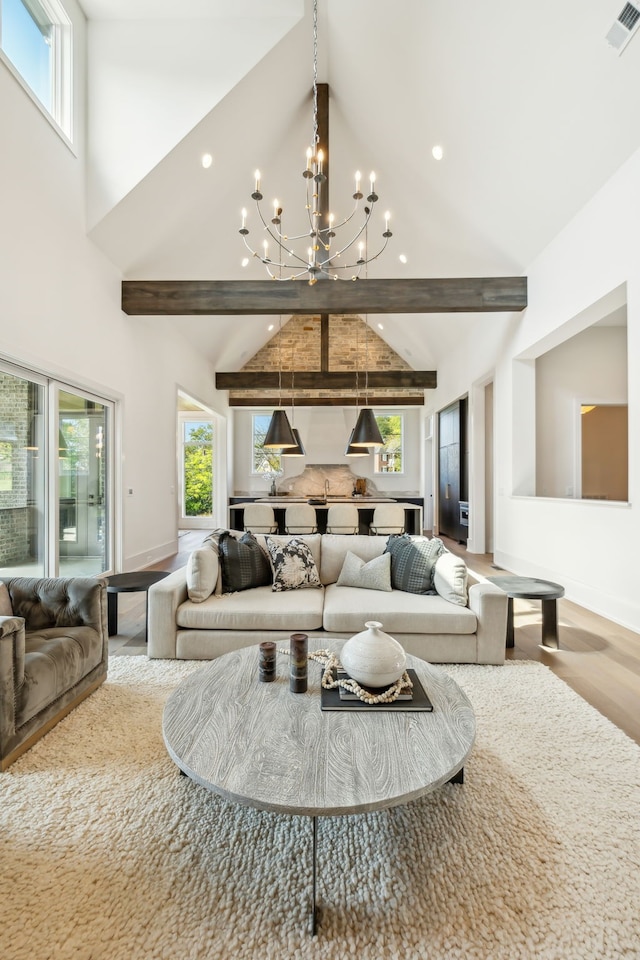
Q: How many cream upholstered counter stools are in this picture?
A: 4